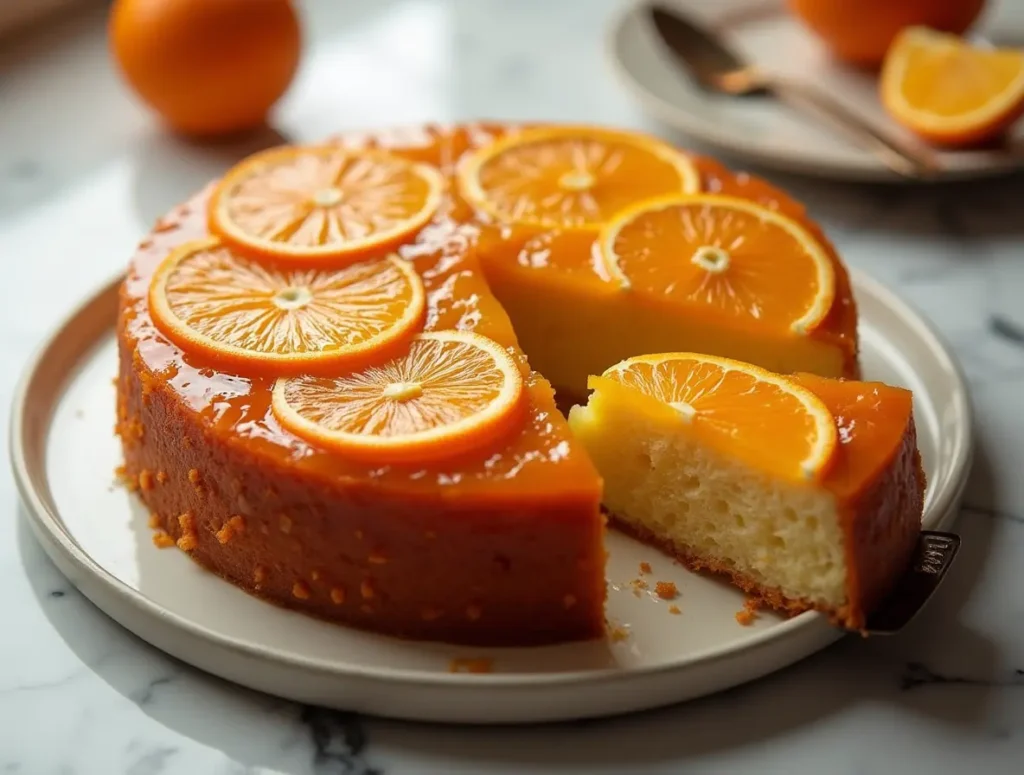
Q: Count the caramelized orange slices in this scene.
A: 6